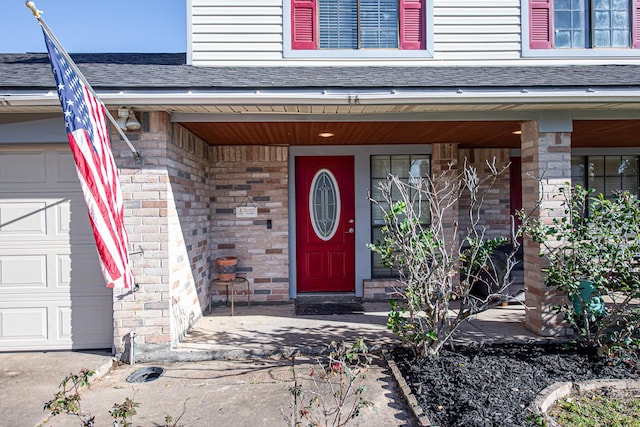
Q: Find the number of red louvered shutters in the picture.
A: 4